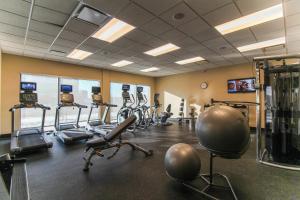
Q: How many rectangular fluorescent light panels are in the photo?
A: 8